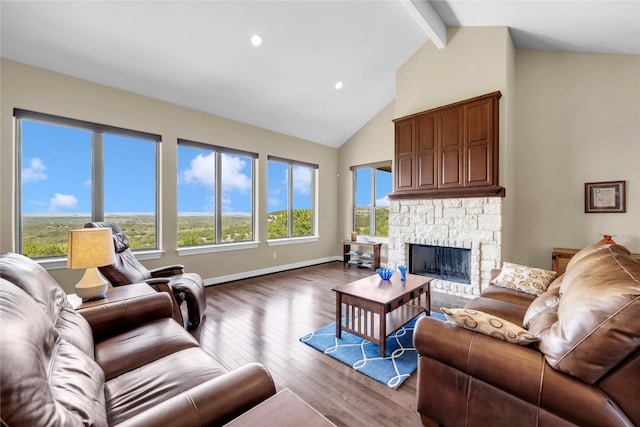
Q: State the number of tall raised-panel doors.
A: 4